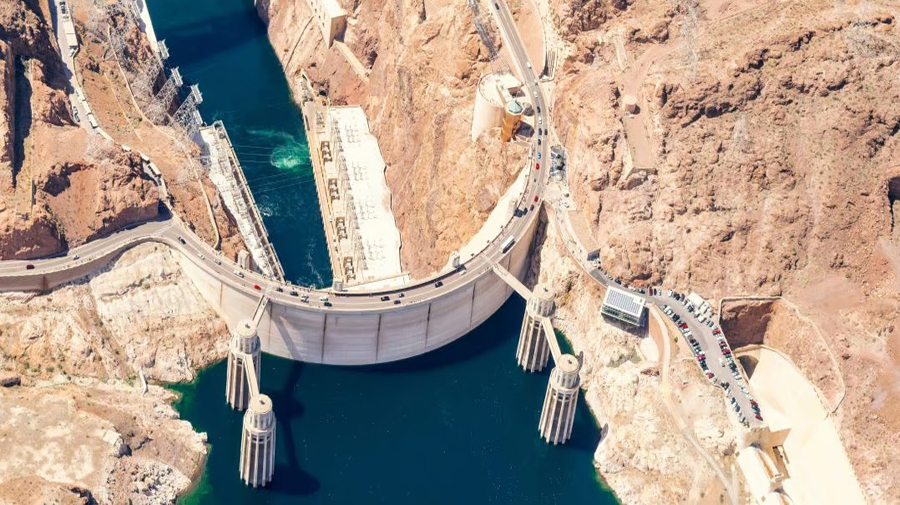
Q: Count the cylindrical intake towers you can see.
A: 4